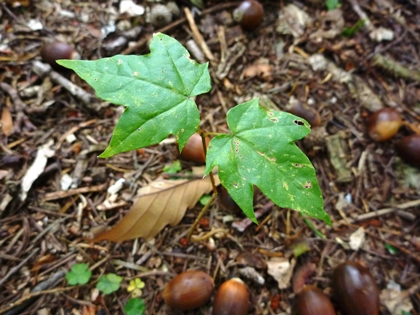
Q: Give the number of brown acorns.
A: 11